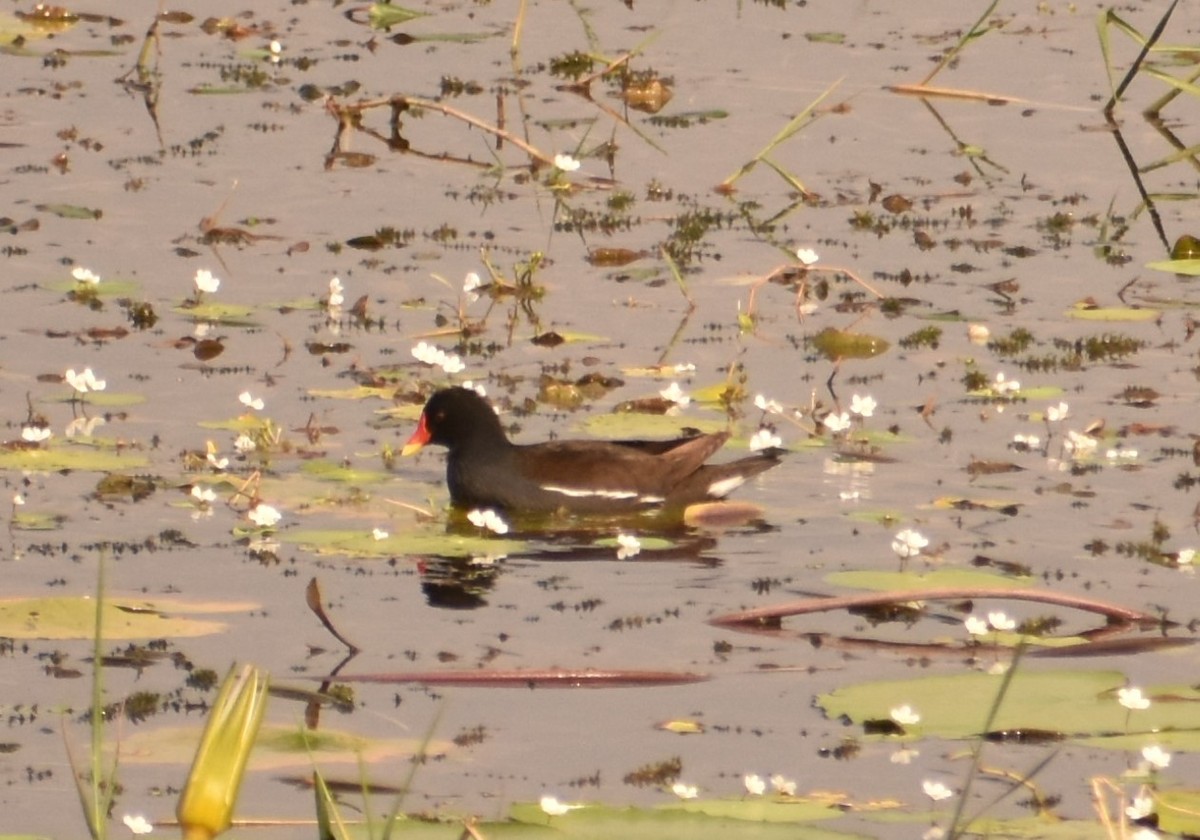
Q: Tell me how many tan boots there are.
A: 0